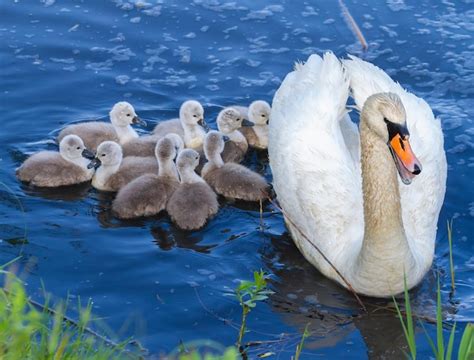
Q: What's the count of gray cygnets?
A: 10